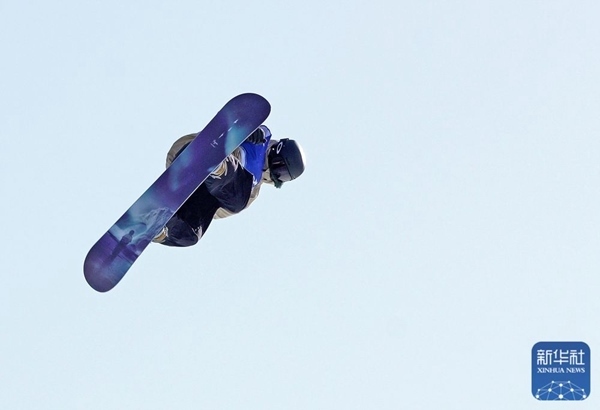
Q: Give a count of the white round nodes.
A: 10